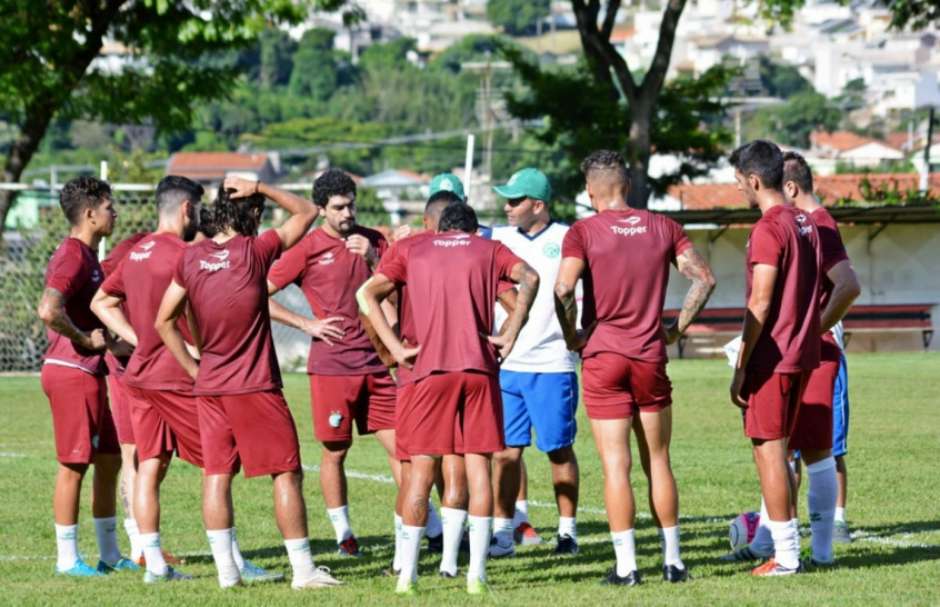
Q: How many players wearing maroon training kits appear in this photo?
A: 10